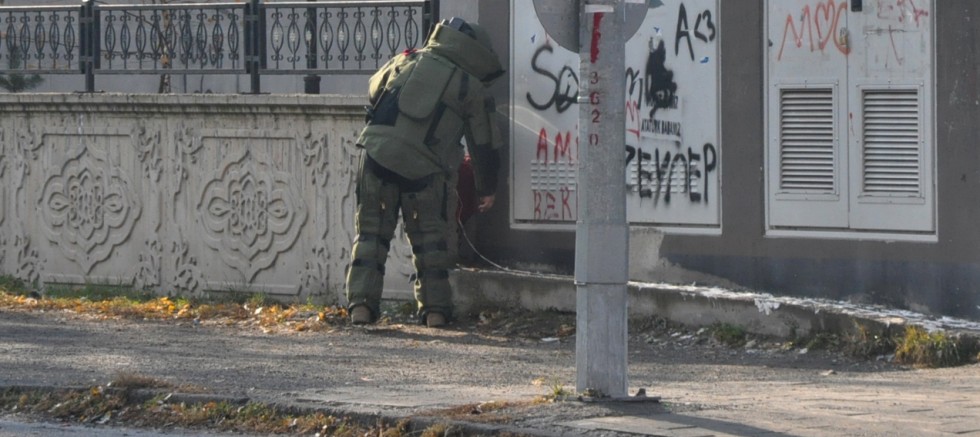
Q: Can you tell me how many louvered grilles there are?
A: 2